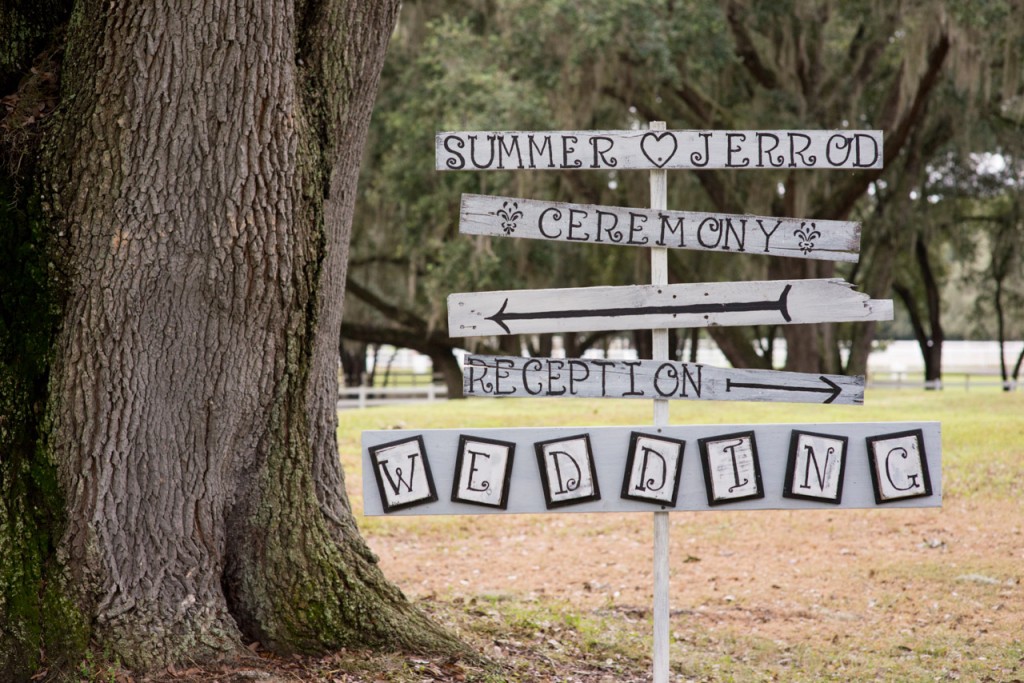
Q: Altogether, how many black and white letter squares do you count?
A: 7